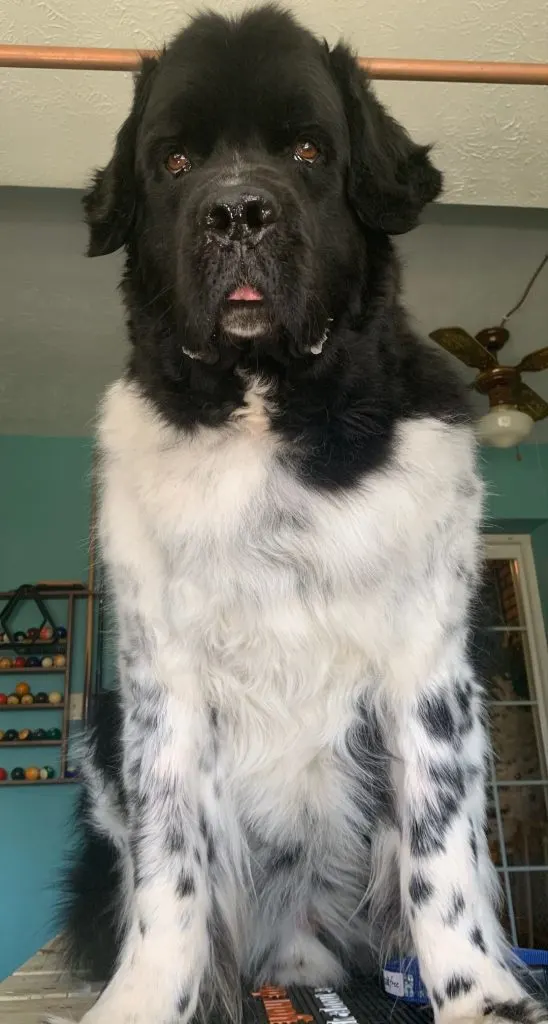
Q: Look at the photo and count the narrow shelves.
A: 5